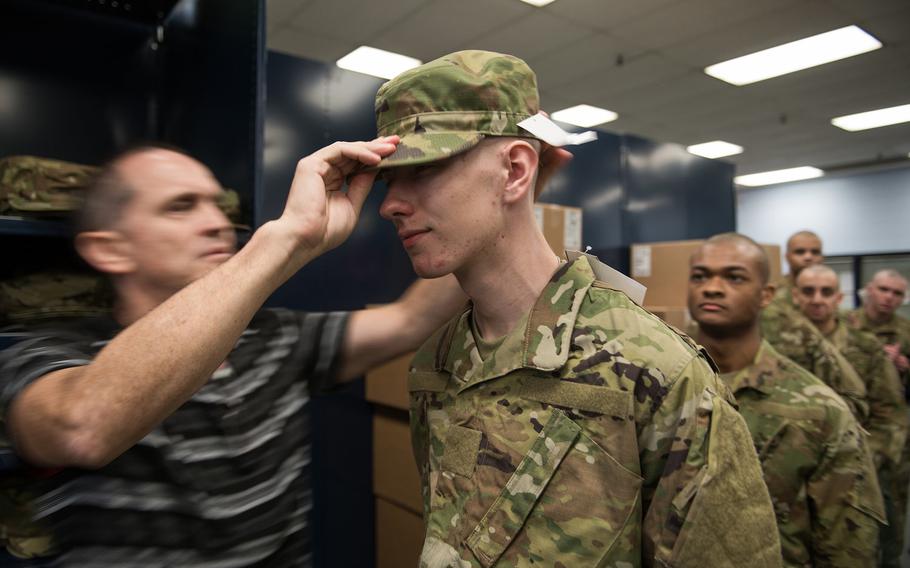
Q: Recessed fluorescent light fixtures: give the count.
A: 7